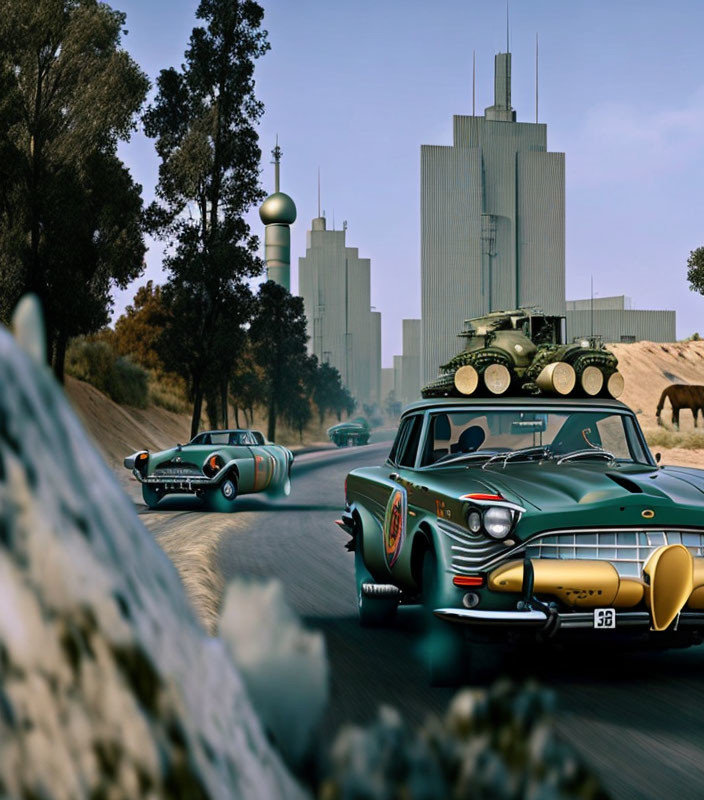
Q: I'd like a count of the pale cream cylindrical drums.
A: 5